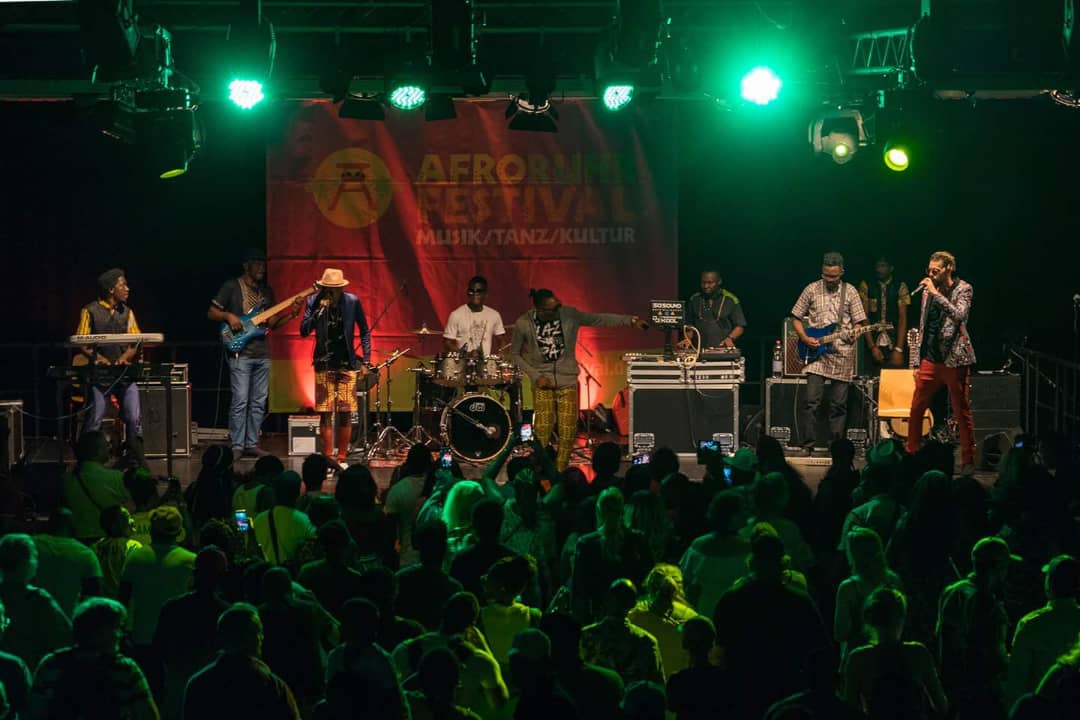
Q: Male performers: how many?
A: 9